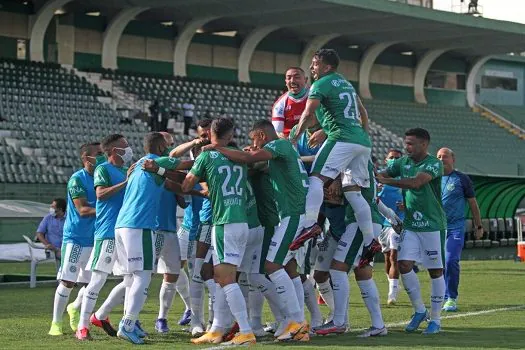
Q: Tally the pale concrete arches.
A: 8